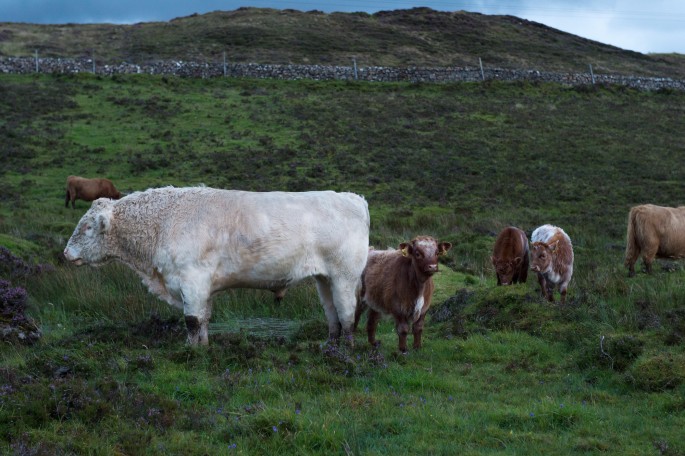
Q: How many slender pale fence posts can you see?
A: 6